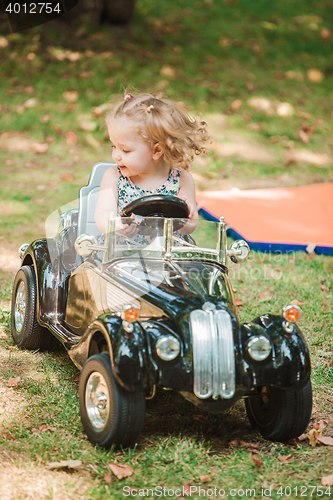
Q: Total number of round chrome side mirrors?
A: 2